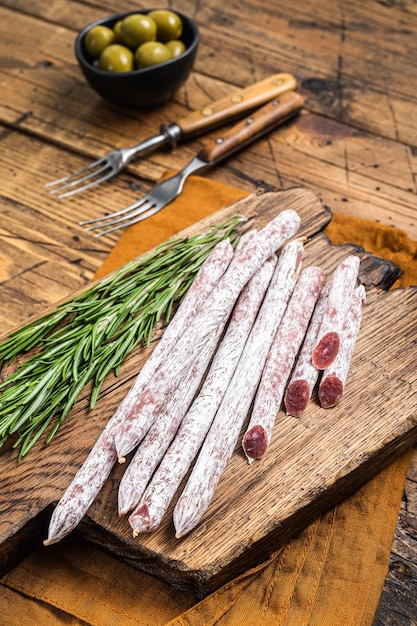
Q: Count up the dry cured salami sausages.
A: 9